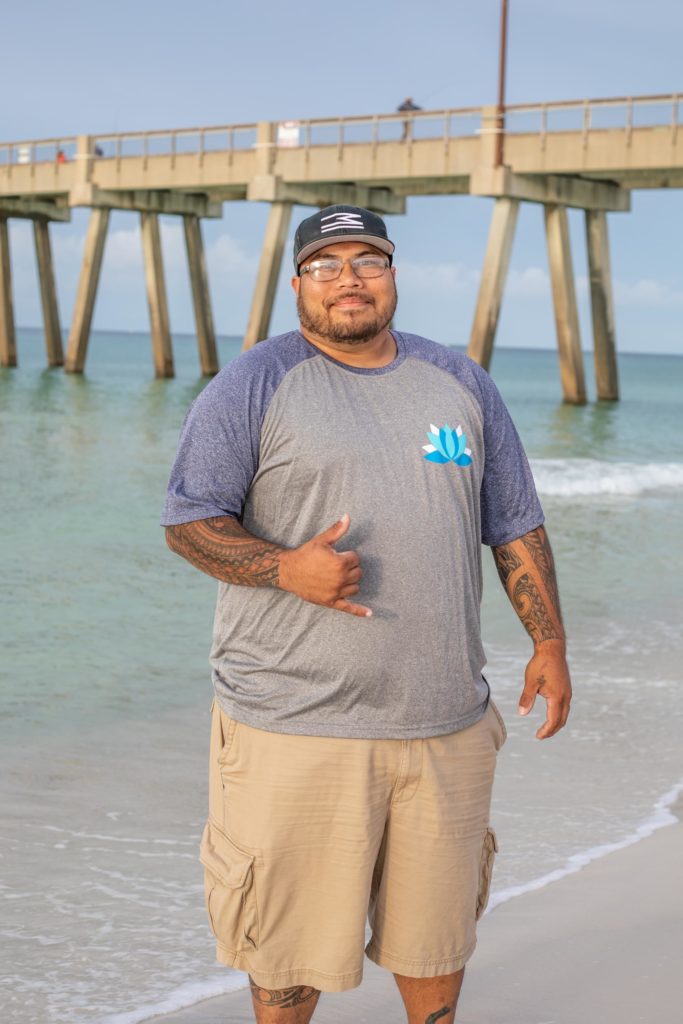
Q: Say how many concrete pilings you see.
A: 9